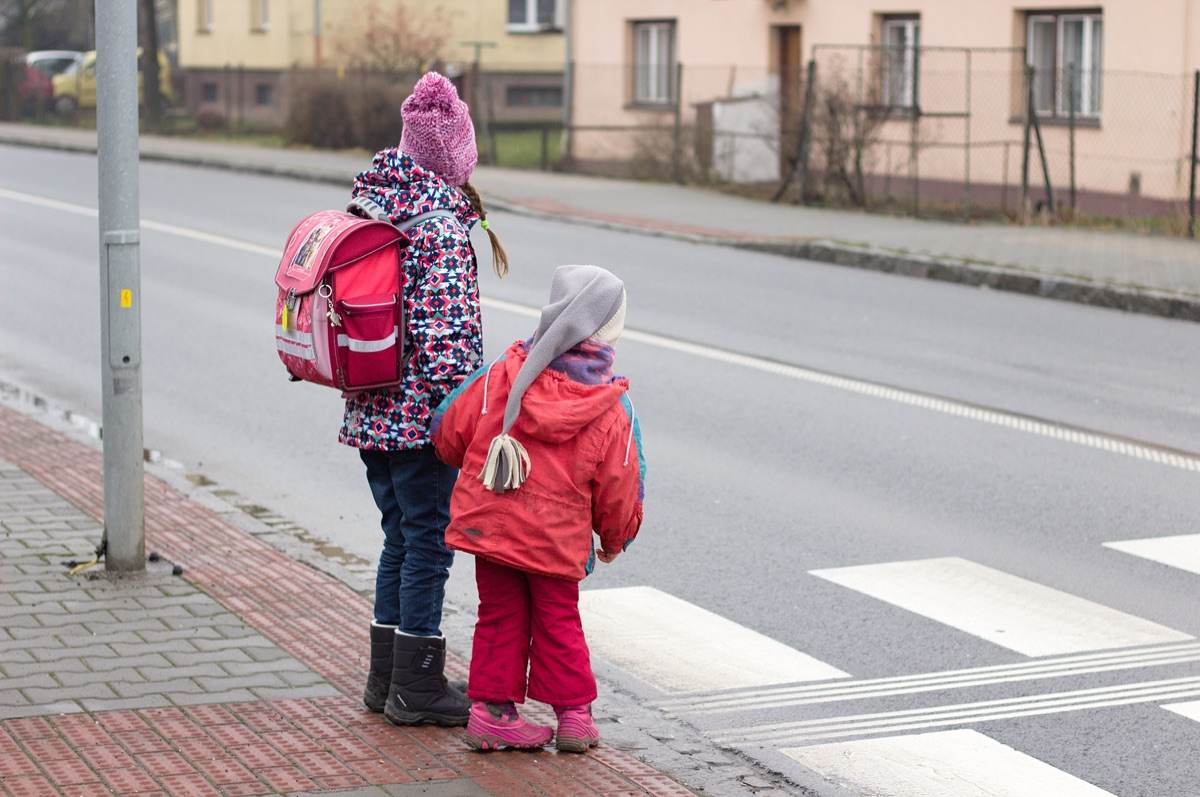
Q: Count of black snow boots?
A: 2